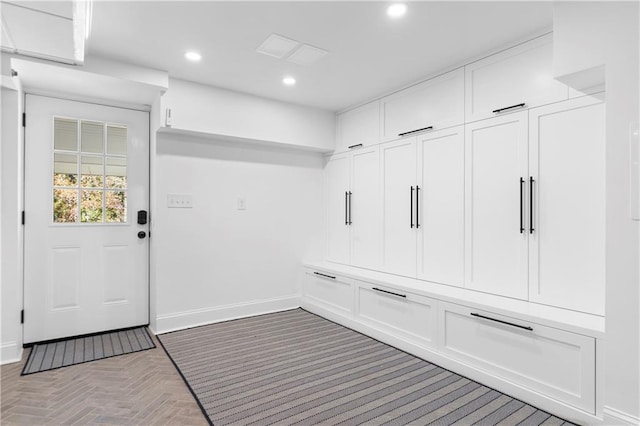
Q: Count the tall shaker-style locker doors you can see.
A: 6